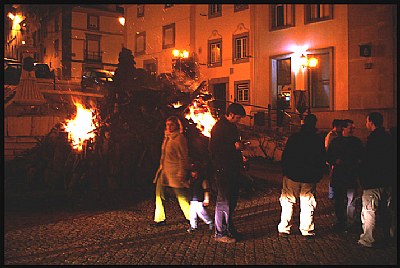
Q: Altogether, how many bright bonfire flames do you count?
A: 2